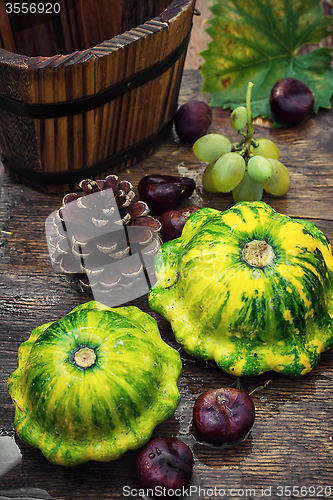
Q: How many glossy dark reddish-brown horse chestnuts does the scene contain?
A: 6